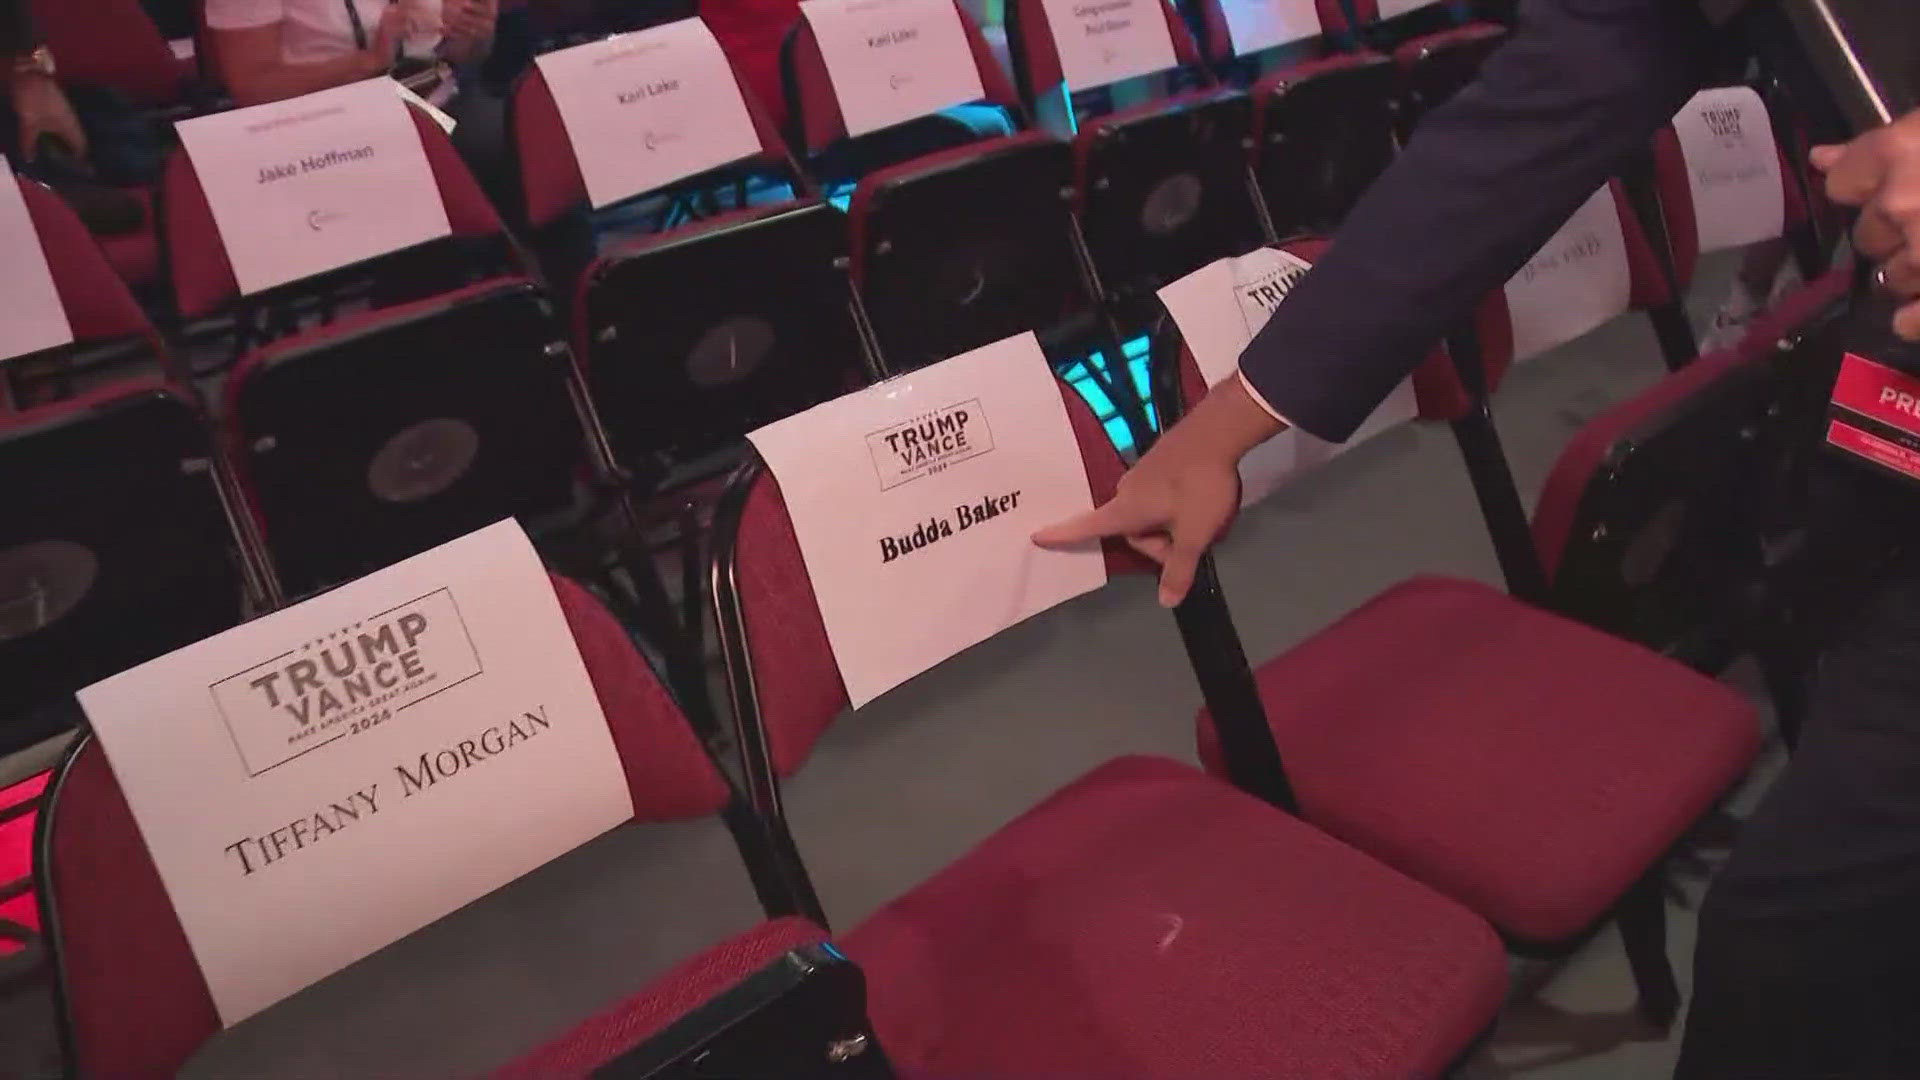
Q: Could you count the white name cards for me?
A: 12